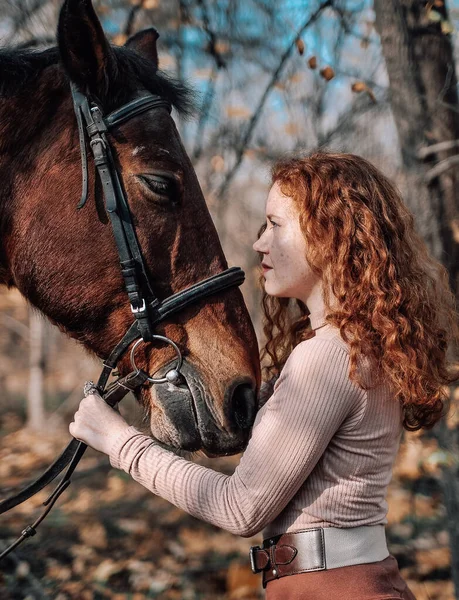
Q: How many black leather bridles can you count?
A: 1